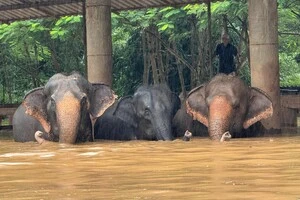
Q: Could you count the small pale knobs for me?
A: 3